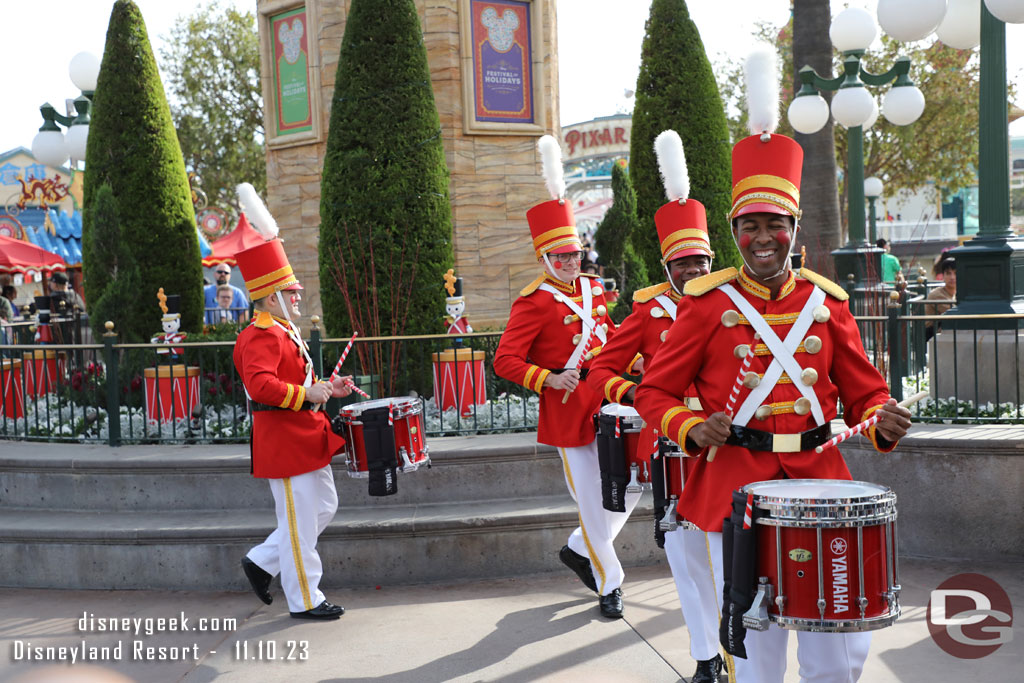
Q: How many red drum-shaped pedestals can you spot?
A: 4